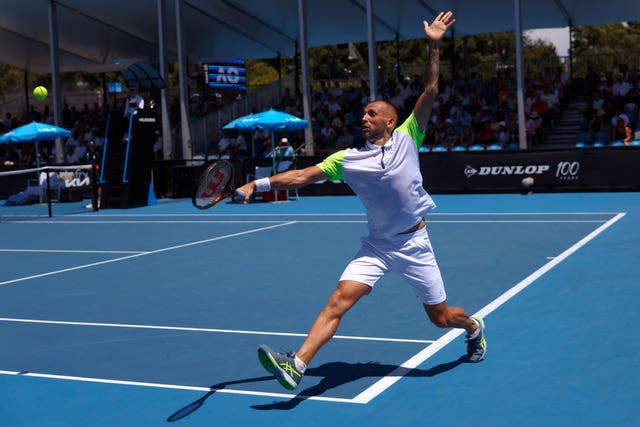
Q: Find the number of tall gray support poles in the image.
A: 6